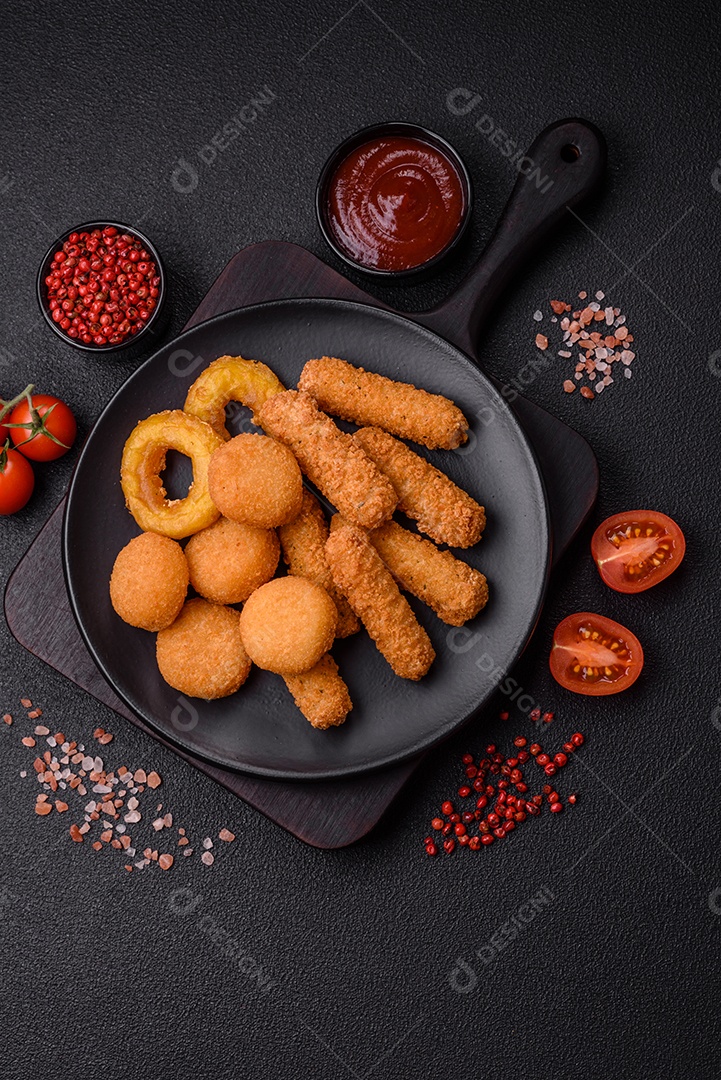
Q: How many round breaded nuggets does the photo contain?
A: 5